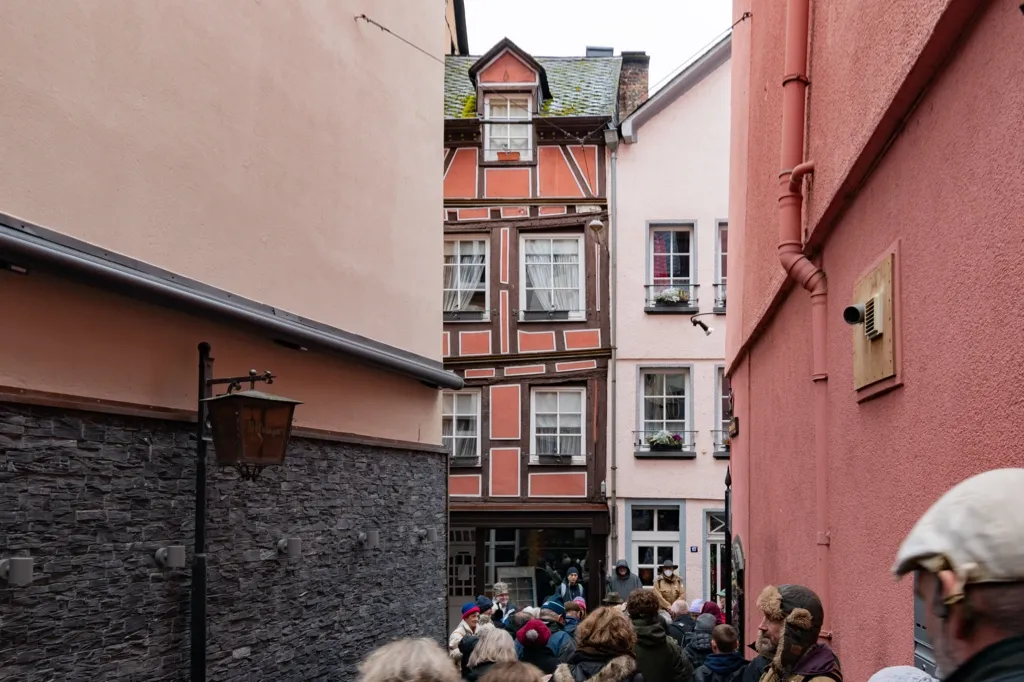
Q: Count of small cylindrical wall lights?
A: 5